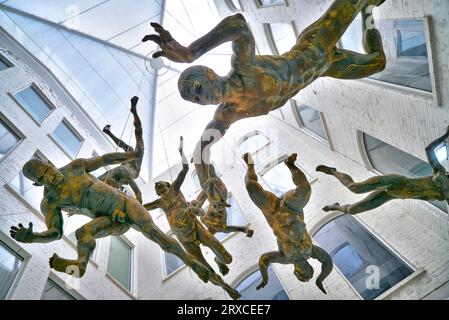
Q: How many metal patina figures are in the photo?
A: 7